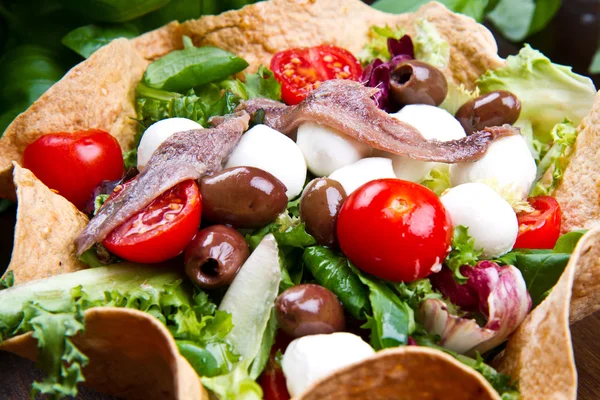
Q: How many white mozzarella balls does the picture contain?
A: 8